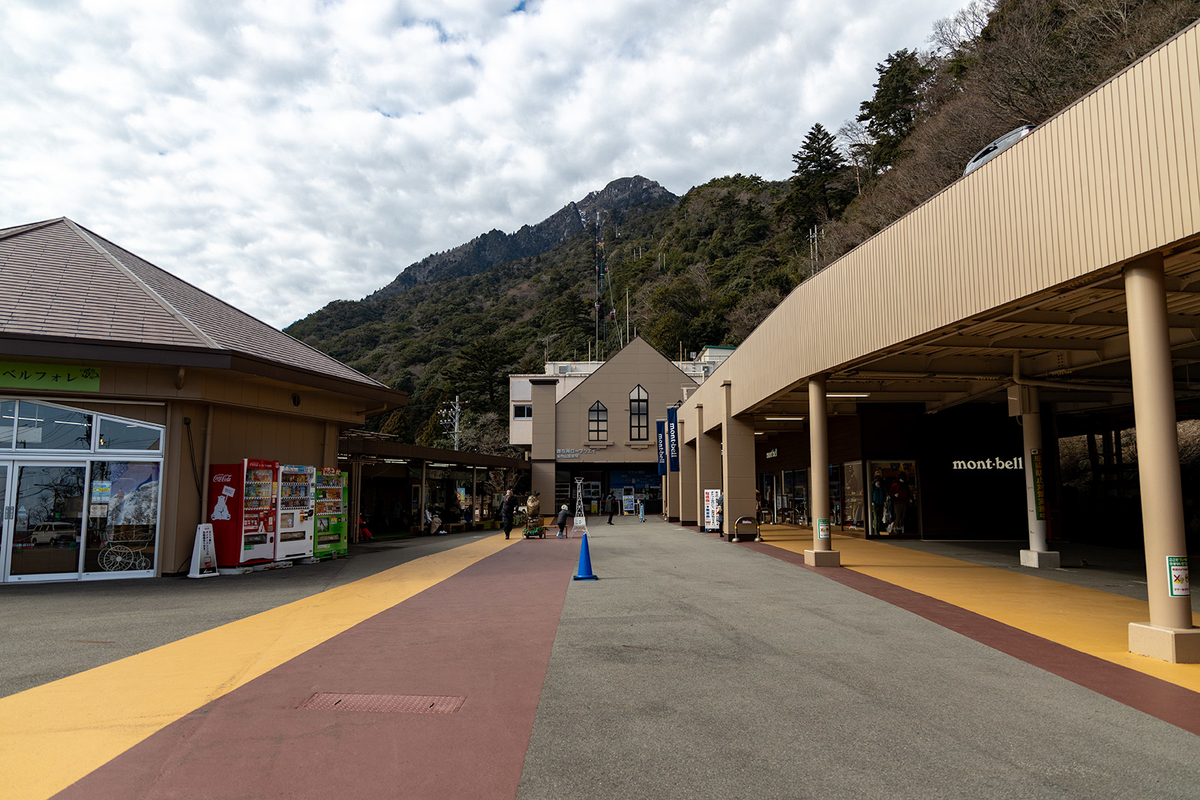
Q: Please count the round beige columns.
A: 3